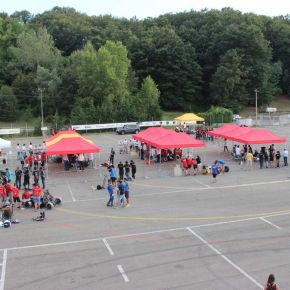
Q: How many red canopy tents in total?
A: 3